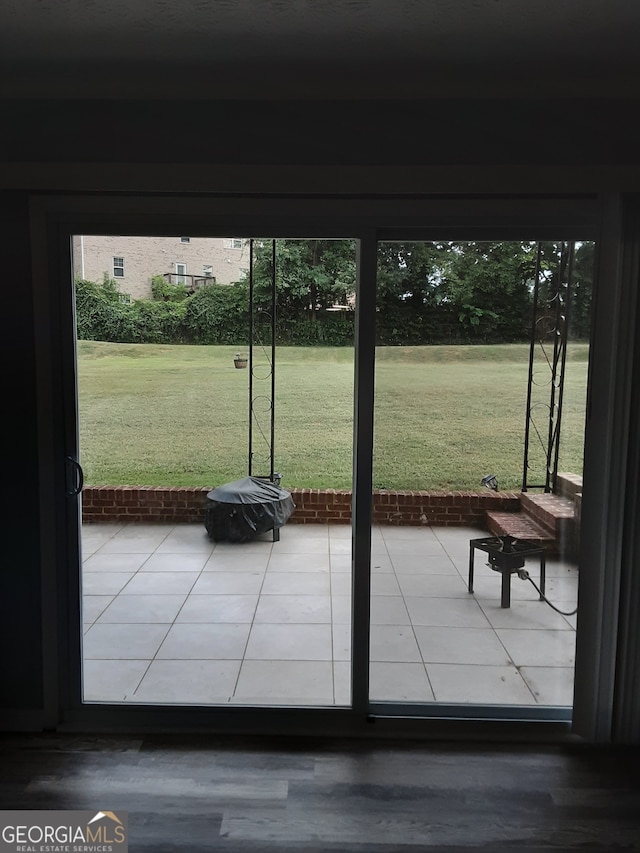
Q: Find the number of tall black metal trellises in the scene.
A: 2